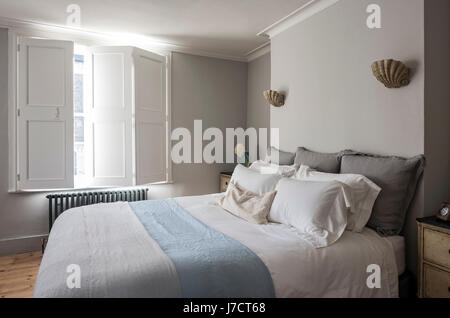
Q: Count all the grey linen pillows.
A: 3